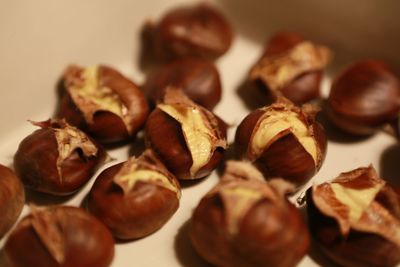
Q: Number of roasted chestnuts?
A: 13